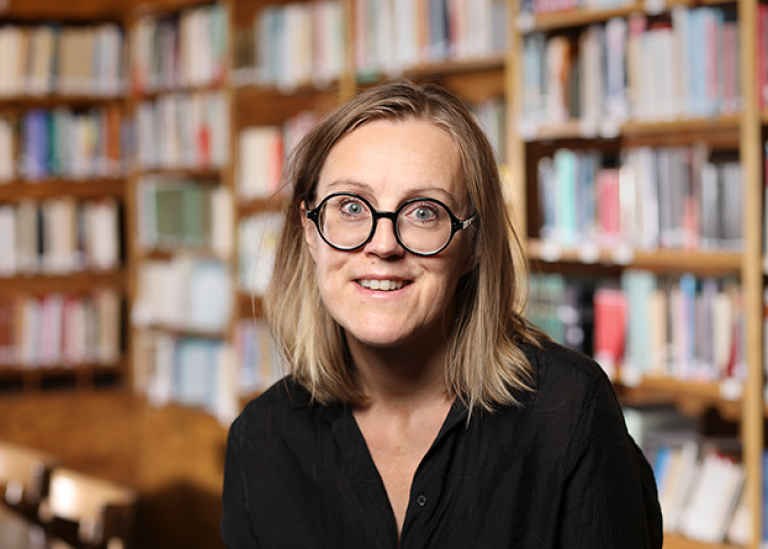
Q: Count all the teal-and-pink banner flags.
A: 0